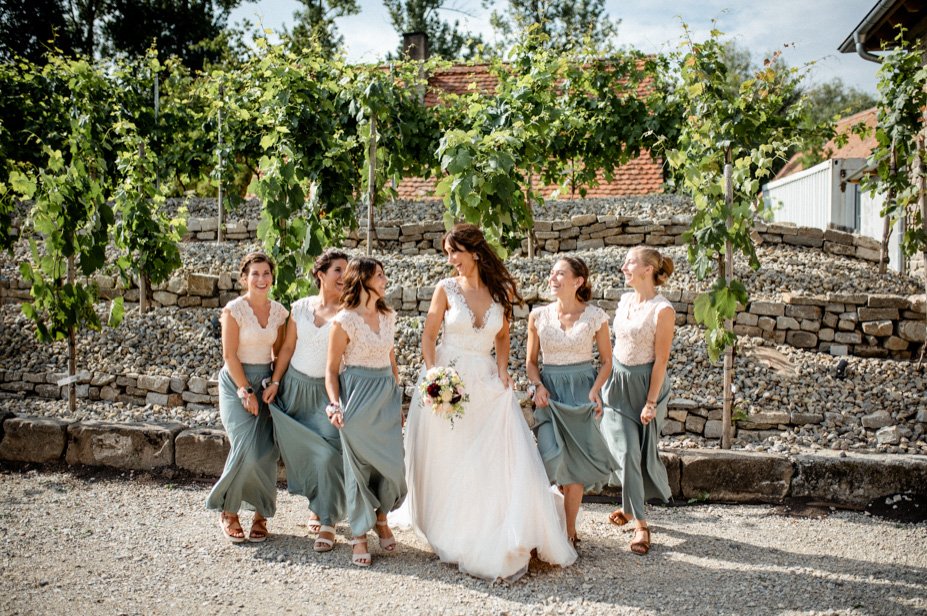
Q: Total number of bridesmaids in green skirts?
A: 5